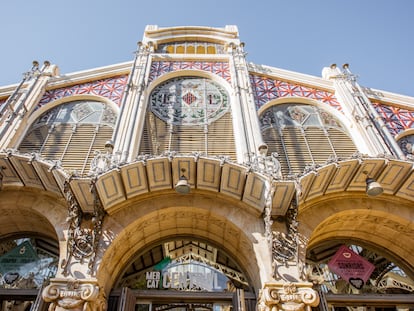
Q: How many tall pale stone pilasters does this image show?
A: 4